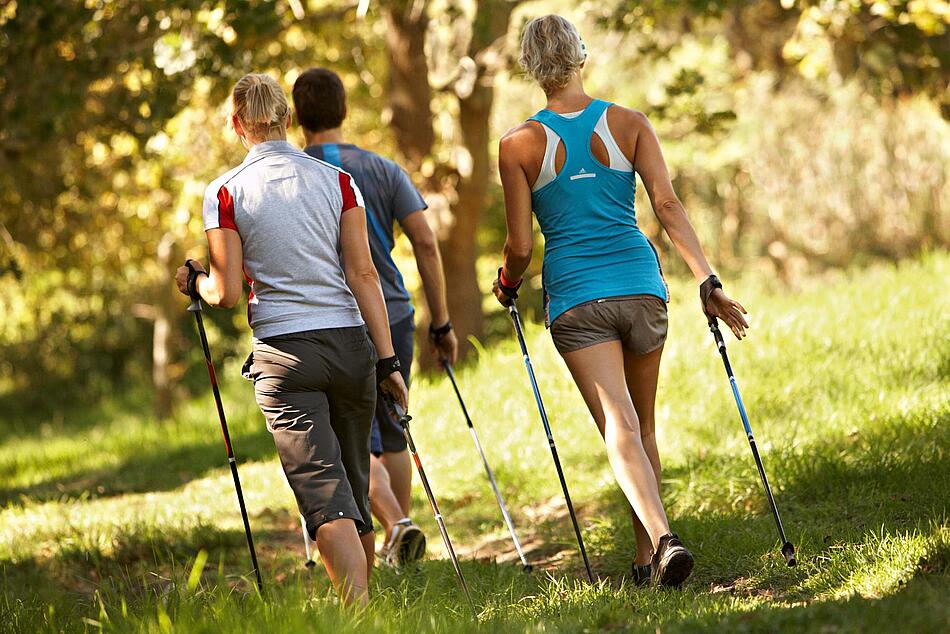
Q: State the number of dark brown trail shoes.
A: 2